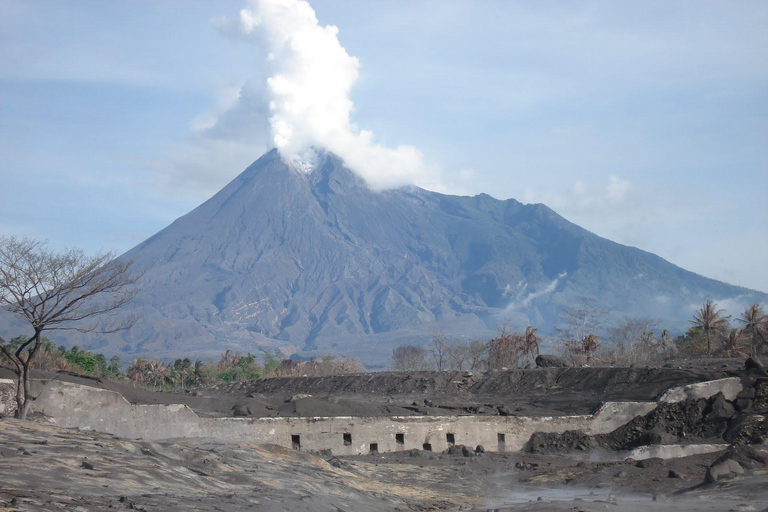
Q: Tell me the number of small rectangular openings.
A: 7